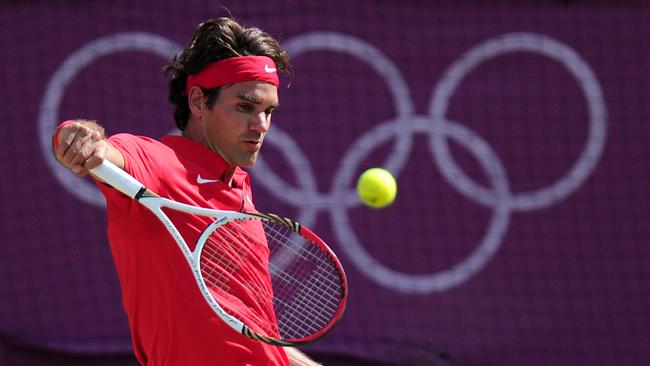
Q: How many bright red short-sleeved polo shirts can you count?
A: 1